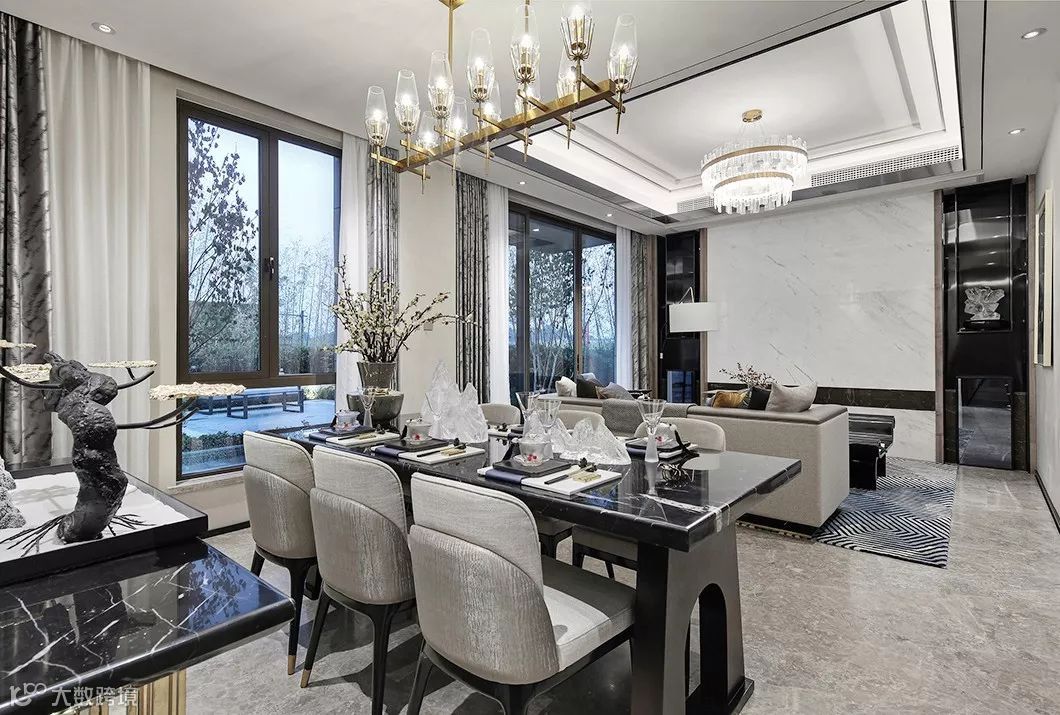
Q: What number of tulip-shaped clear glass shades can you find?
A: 12